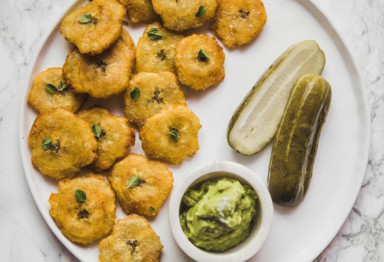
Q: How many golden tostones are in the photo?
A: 15